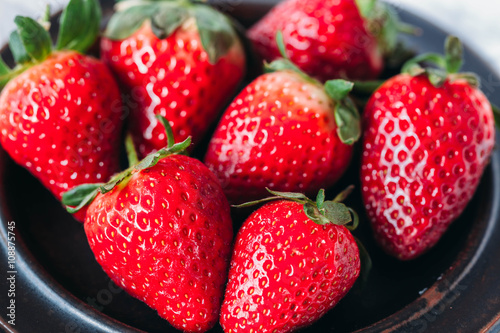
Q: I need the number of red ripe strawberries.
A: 7